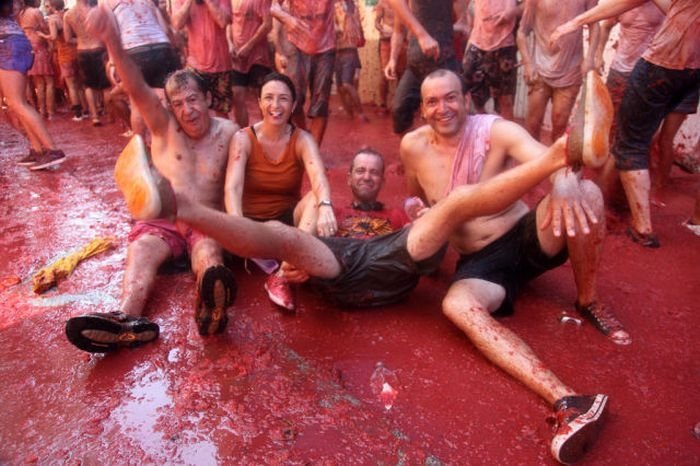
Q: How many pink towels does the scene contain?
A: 1